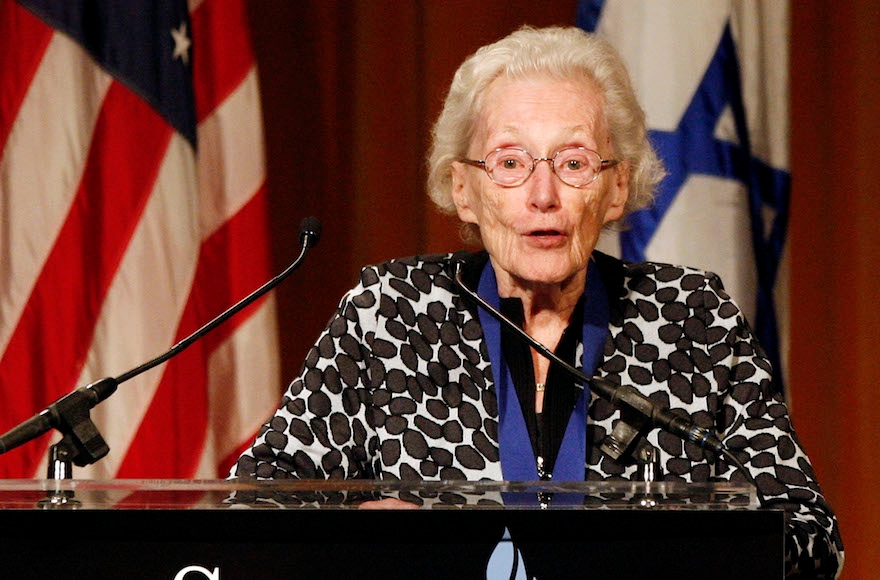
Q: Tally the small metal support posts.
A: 2